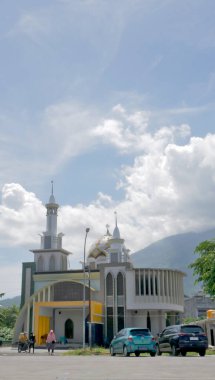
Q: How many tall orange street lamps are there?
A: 0